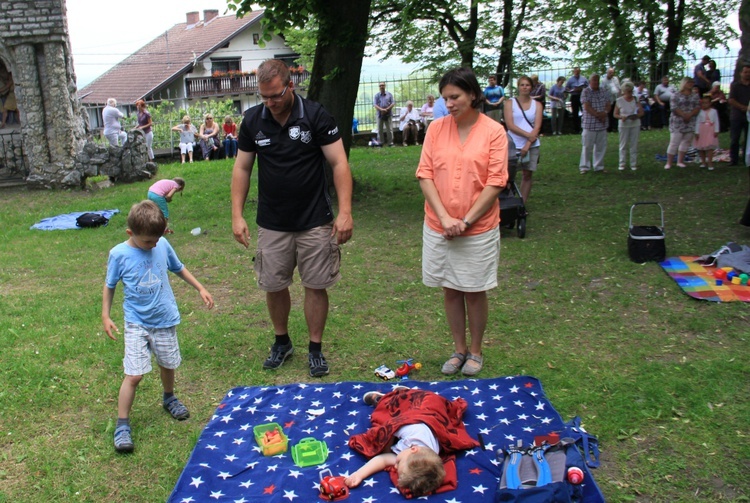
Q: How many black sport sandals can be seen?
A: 2